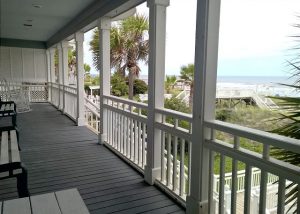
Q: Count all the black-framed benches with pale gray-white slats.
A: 2